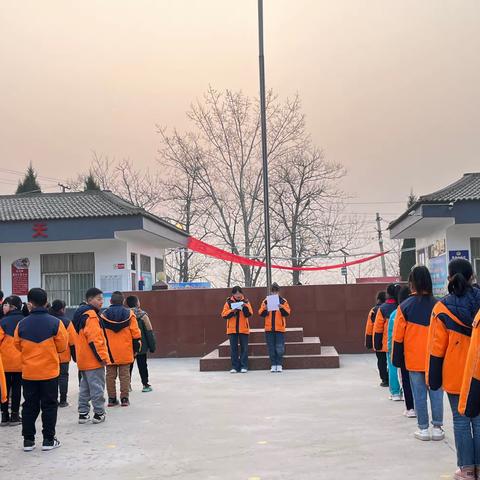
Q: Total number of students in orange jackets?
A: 13